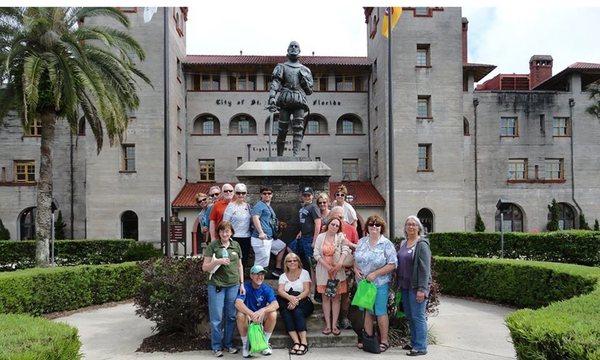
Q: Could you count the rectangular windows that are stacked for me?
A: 3